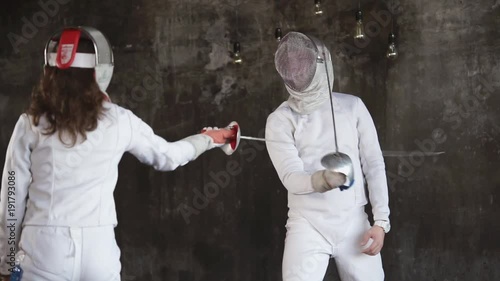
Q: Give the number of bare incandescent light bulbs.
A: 5